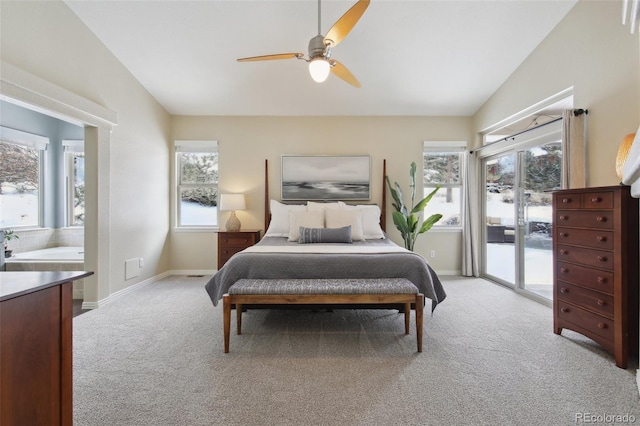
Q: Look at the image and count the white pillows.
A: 5